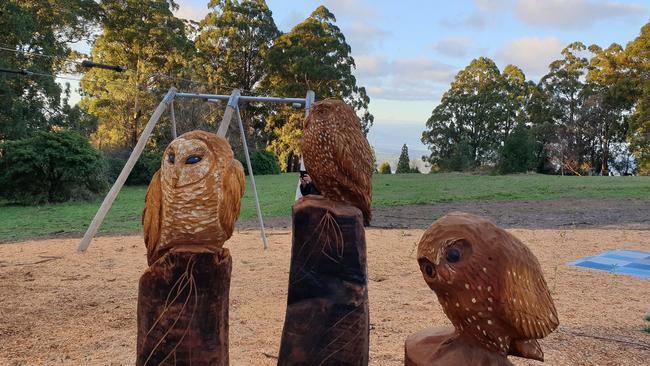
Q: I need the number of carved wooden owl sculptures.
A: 3